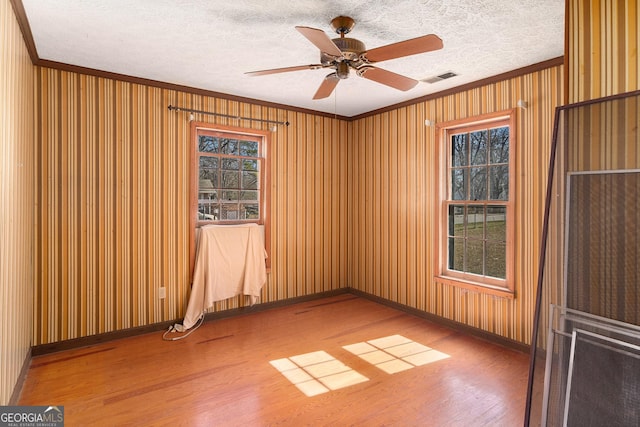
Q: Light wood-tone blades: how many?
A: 5